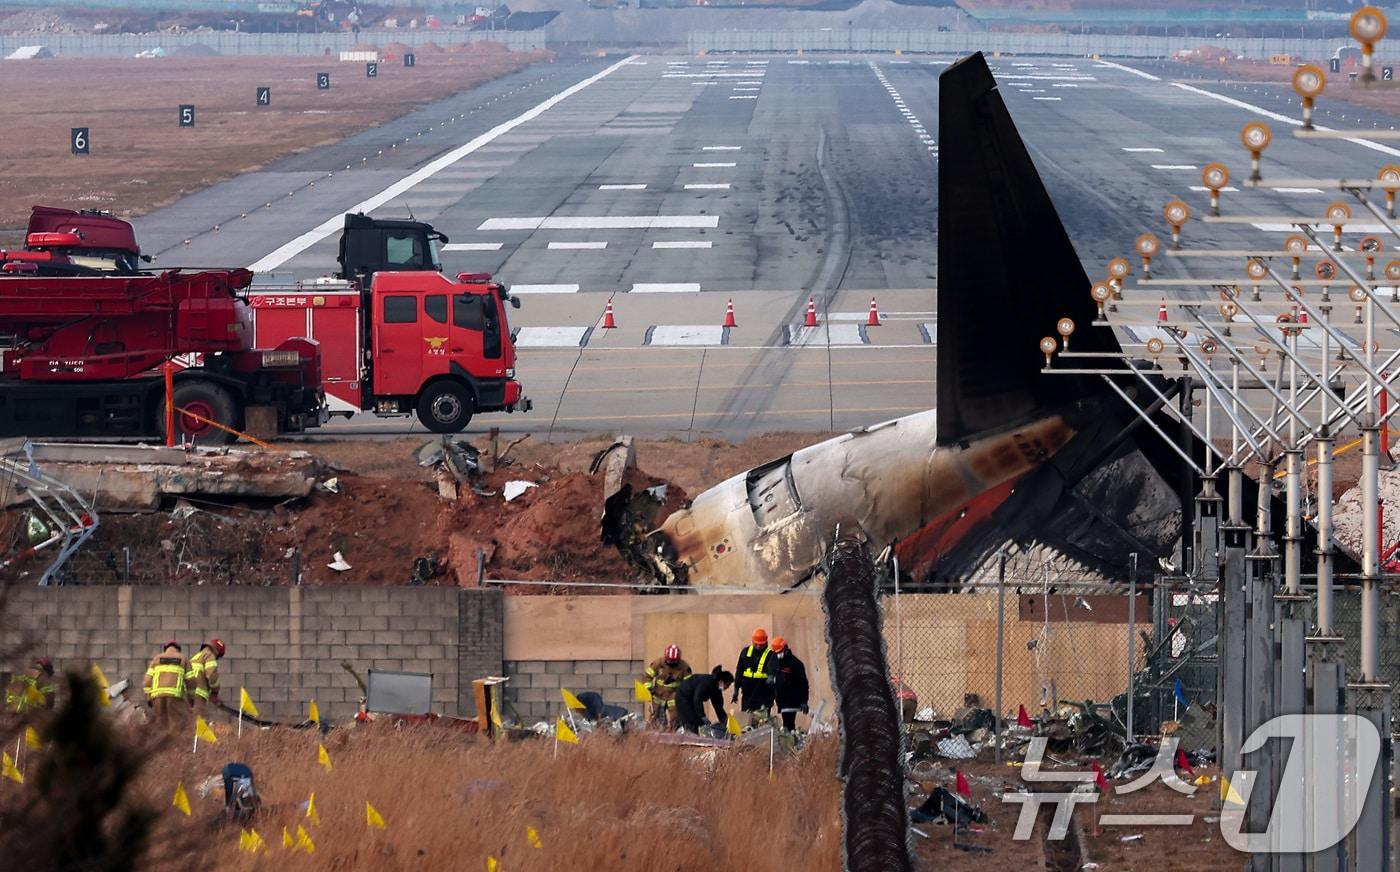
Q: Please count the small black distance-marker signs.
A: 8